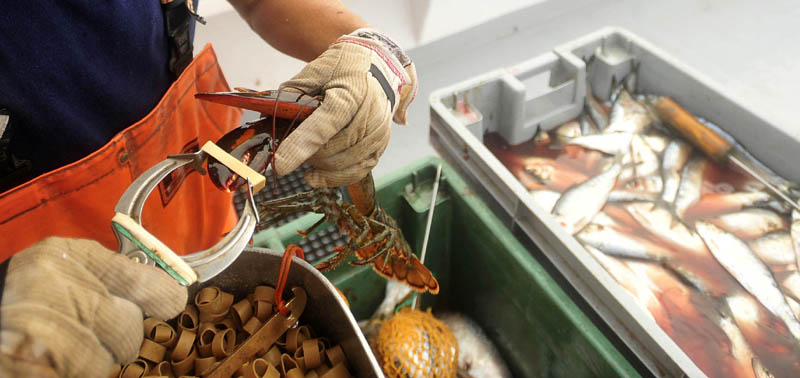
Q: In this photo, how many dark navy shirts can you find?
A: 1